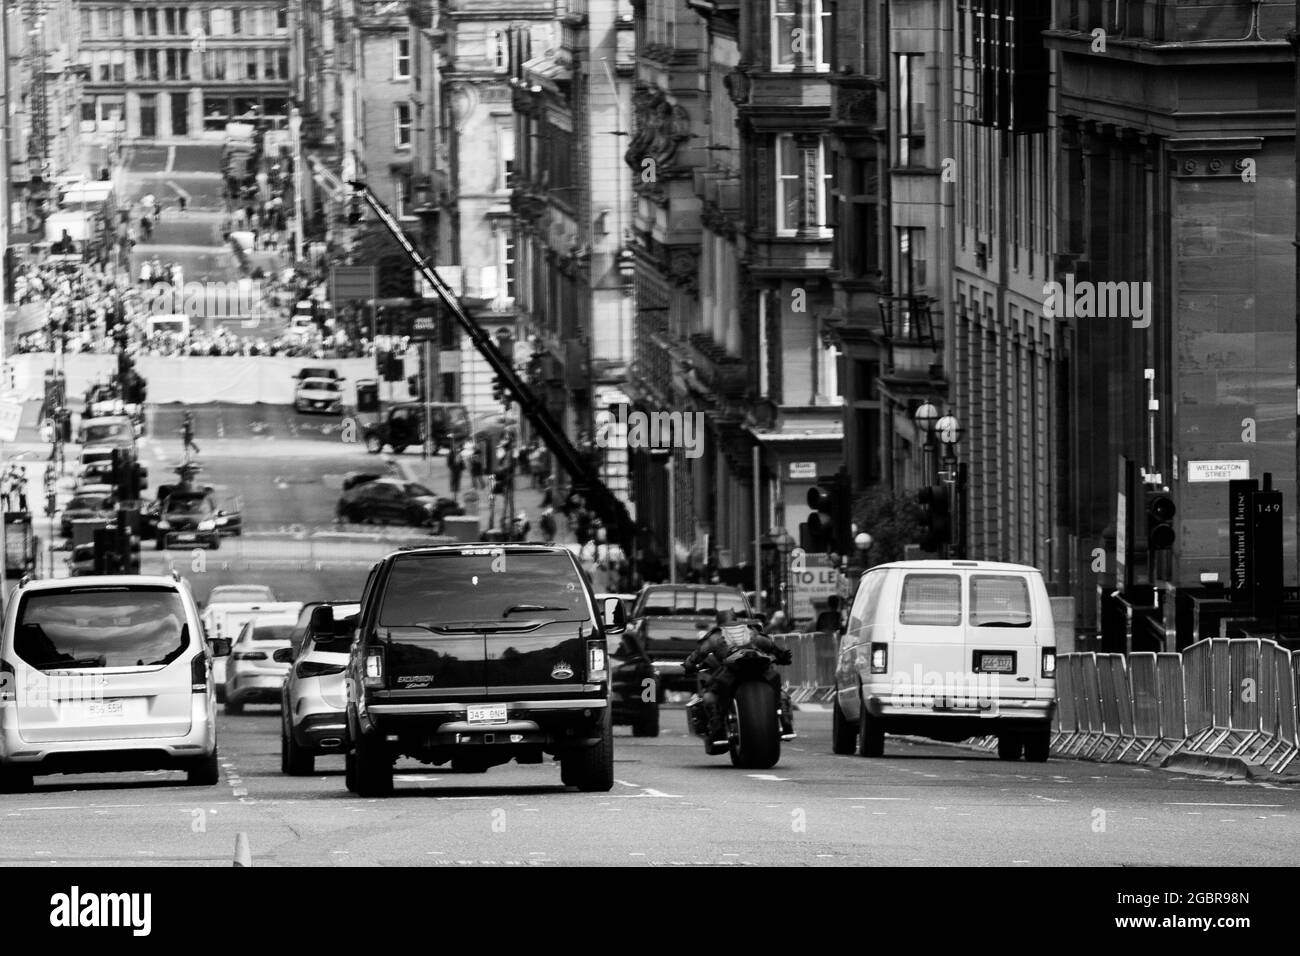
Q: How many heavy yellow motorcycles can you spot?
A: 0